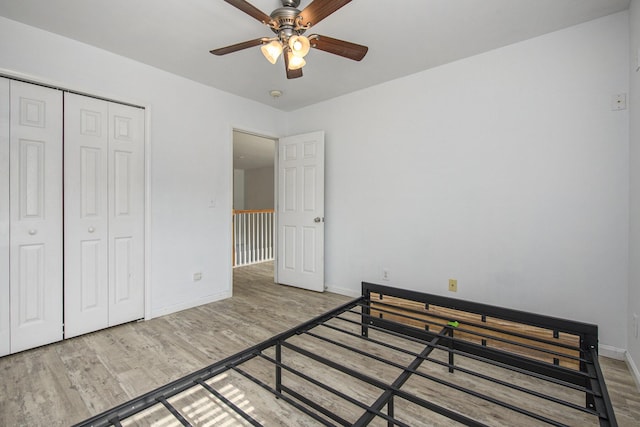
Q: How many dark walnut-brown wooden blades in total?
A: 5